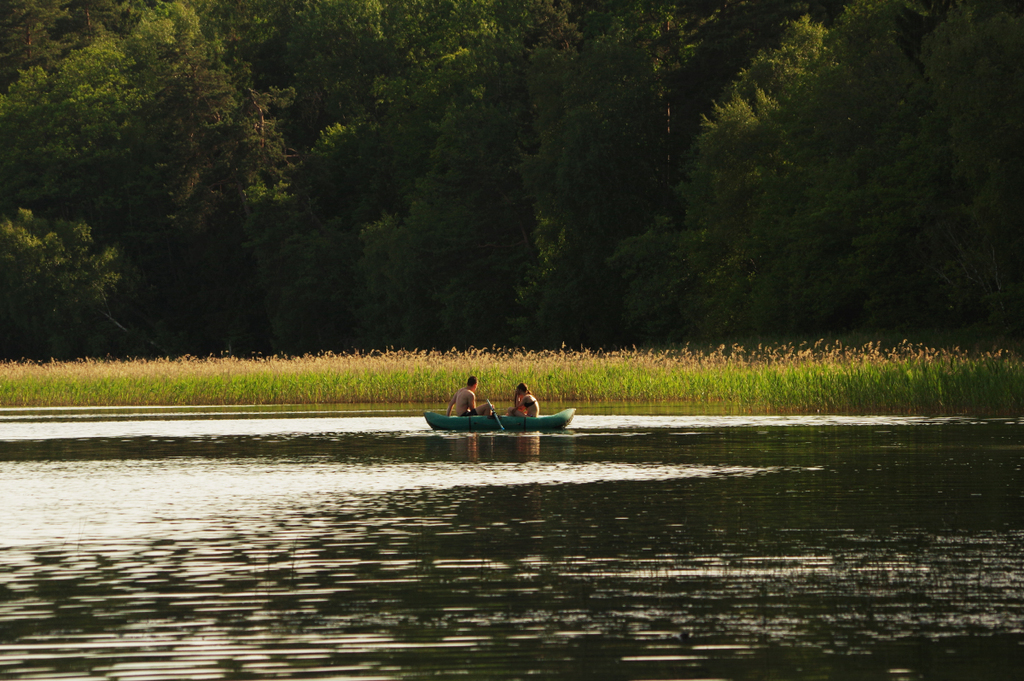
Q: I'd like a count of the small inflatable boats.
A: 1